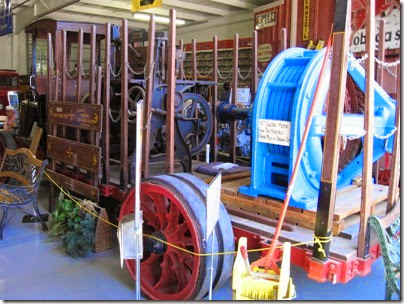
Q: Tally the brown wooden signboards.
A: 3